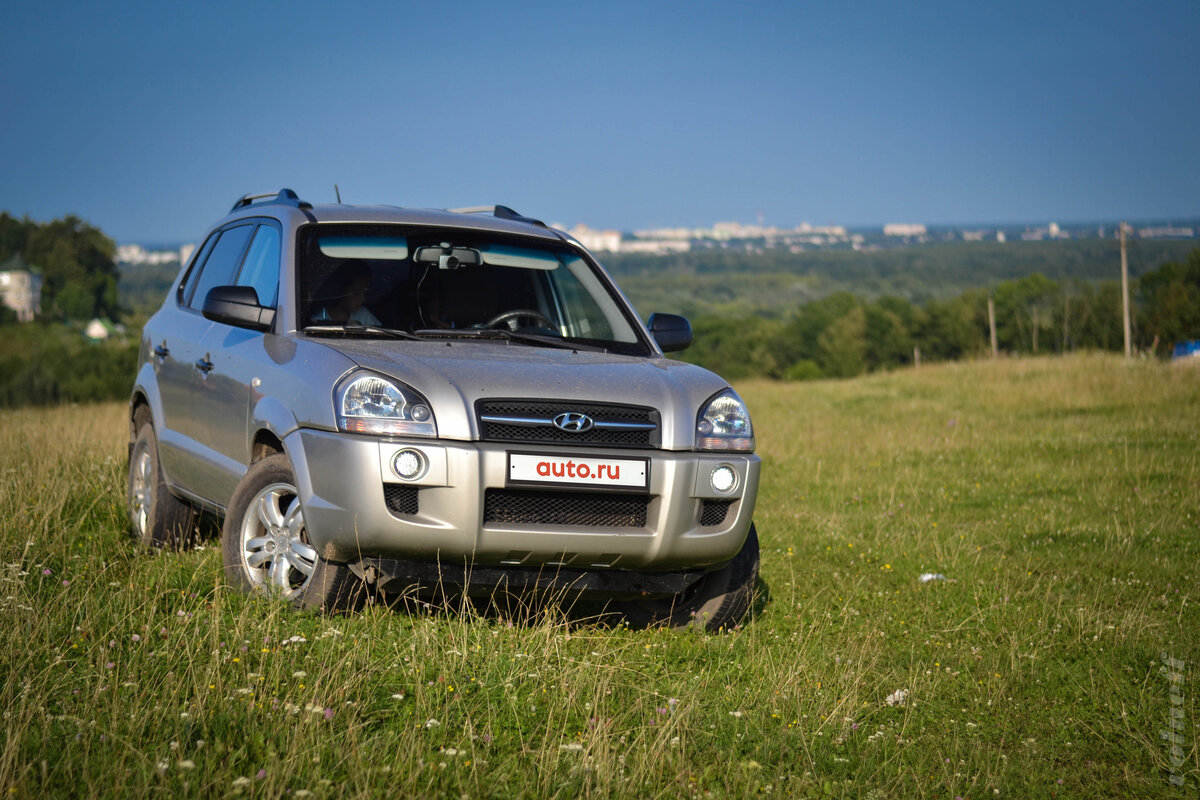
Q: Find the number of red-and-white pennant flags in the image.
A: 0